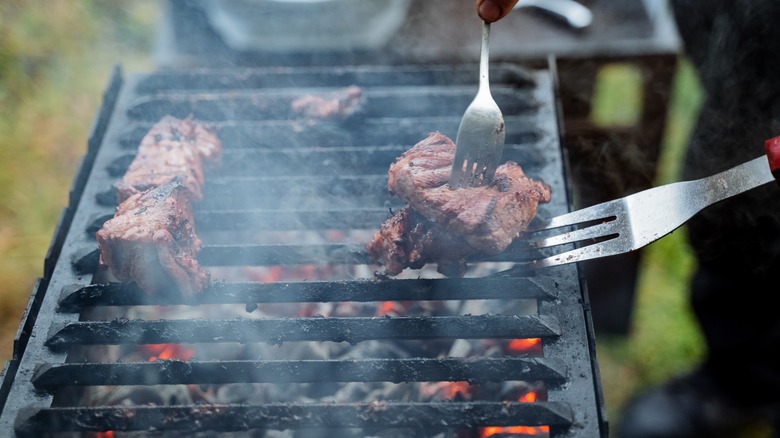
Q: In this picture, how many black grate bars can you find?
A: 11